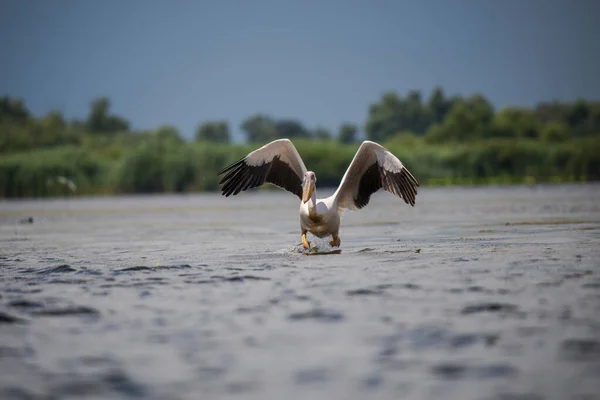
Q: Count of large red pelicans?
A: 0